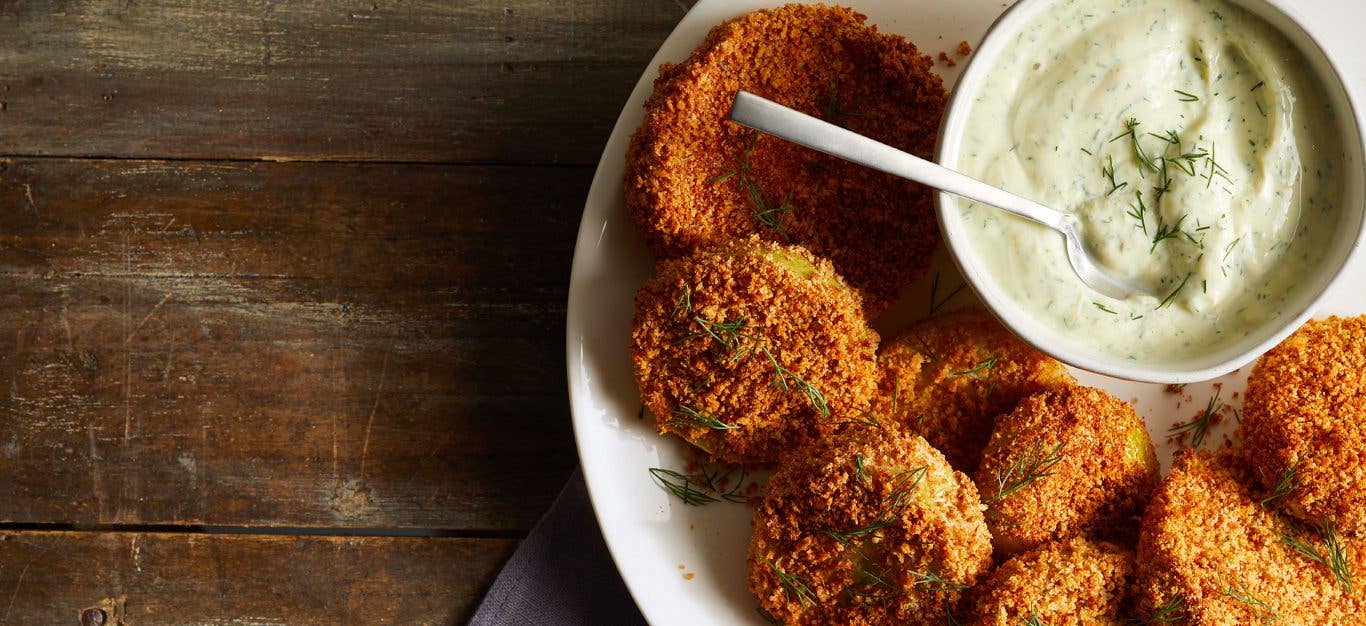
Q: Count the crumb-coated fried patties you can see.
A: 8